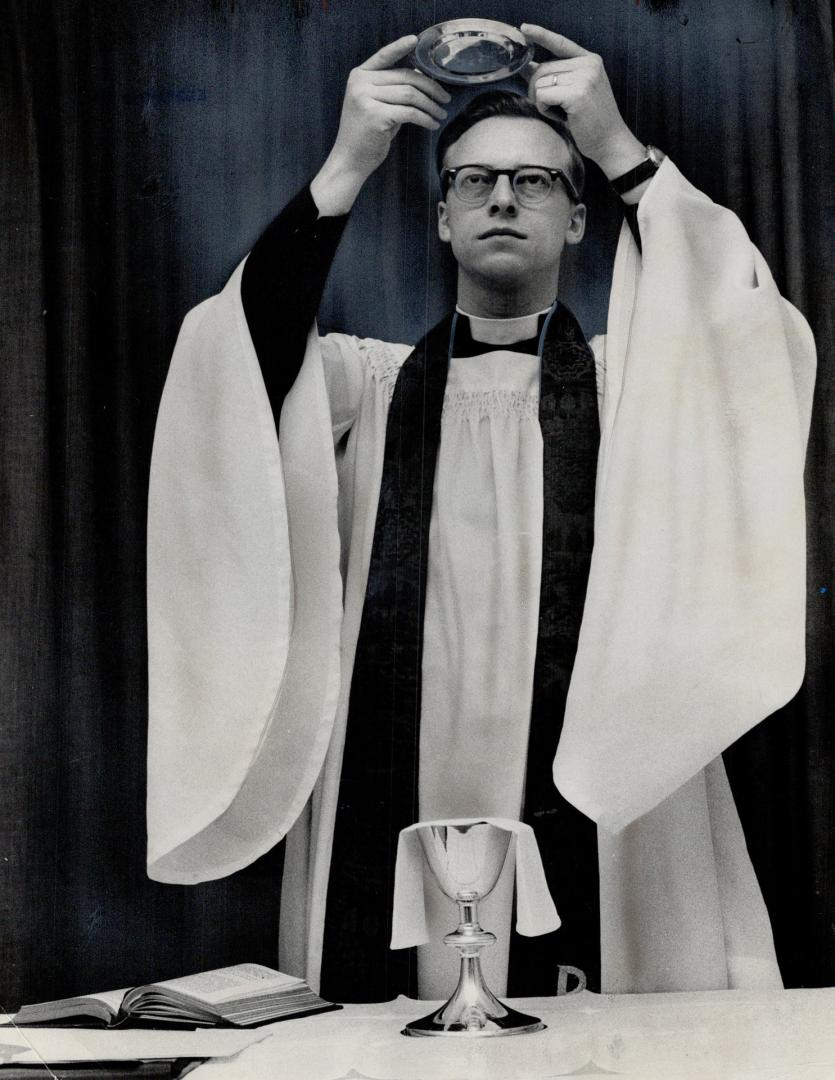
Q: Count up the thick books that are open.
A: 1